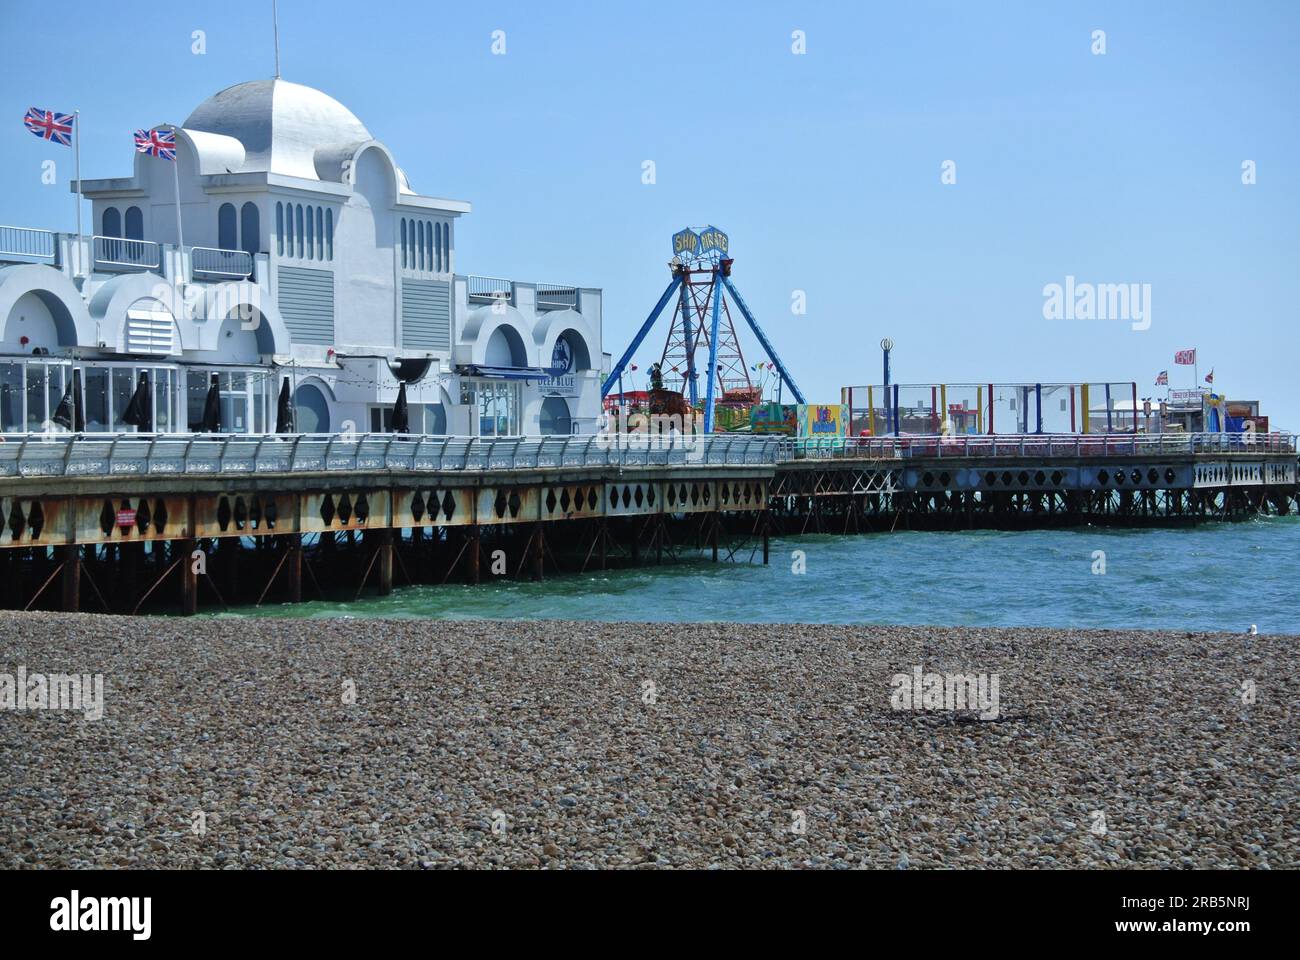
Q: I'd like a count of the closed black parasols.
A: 5